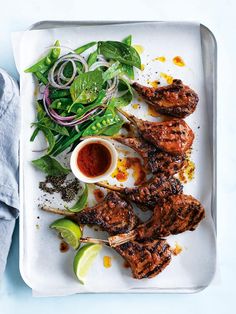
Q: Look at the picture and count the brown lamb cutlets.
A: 7